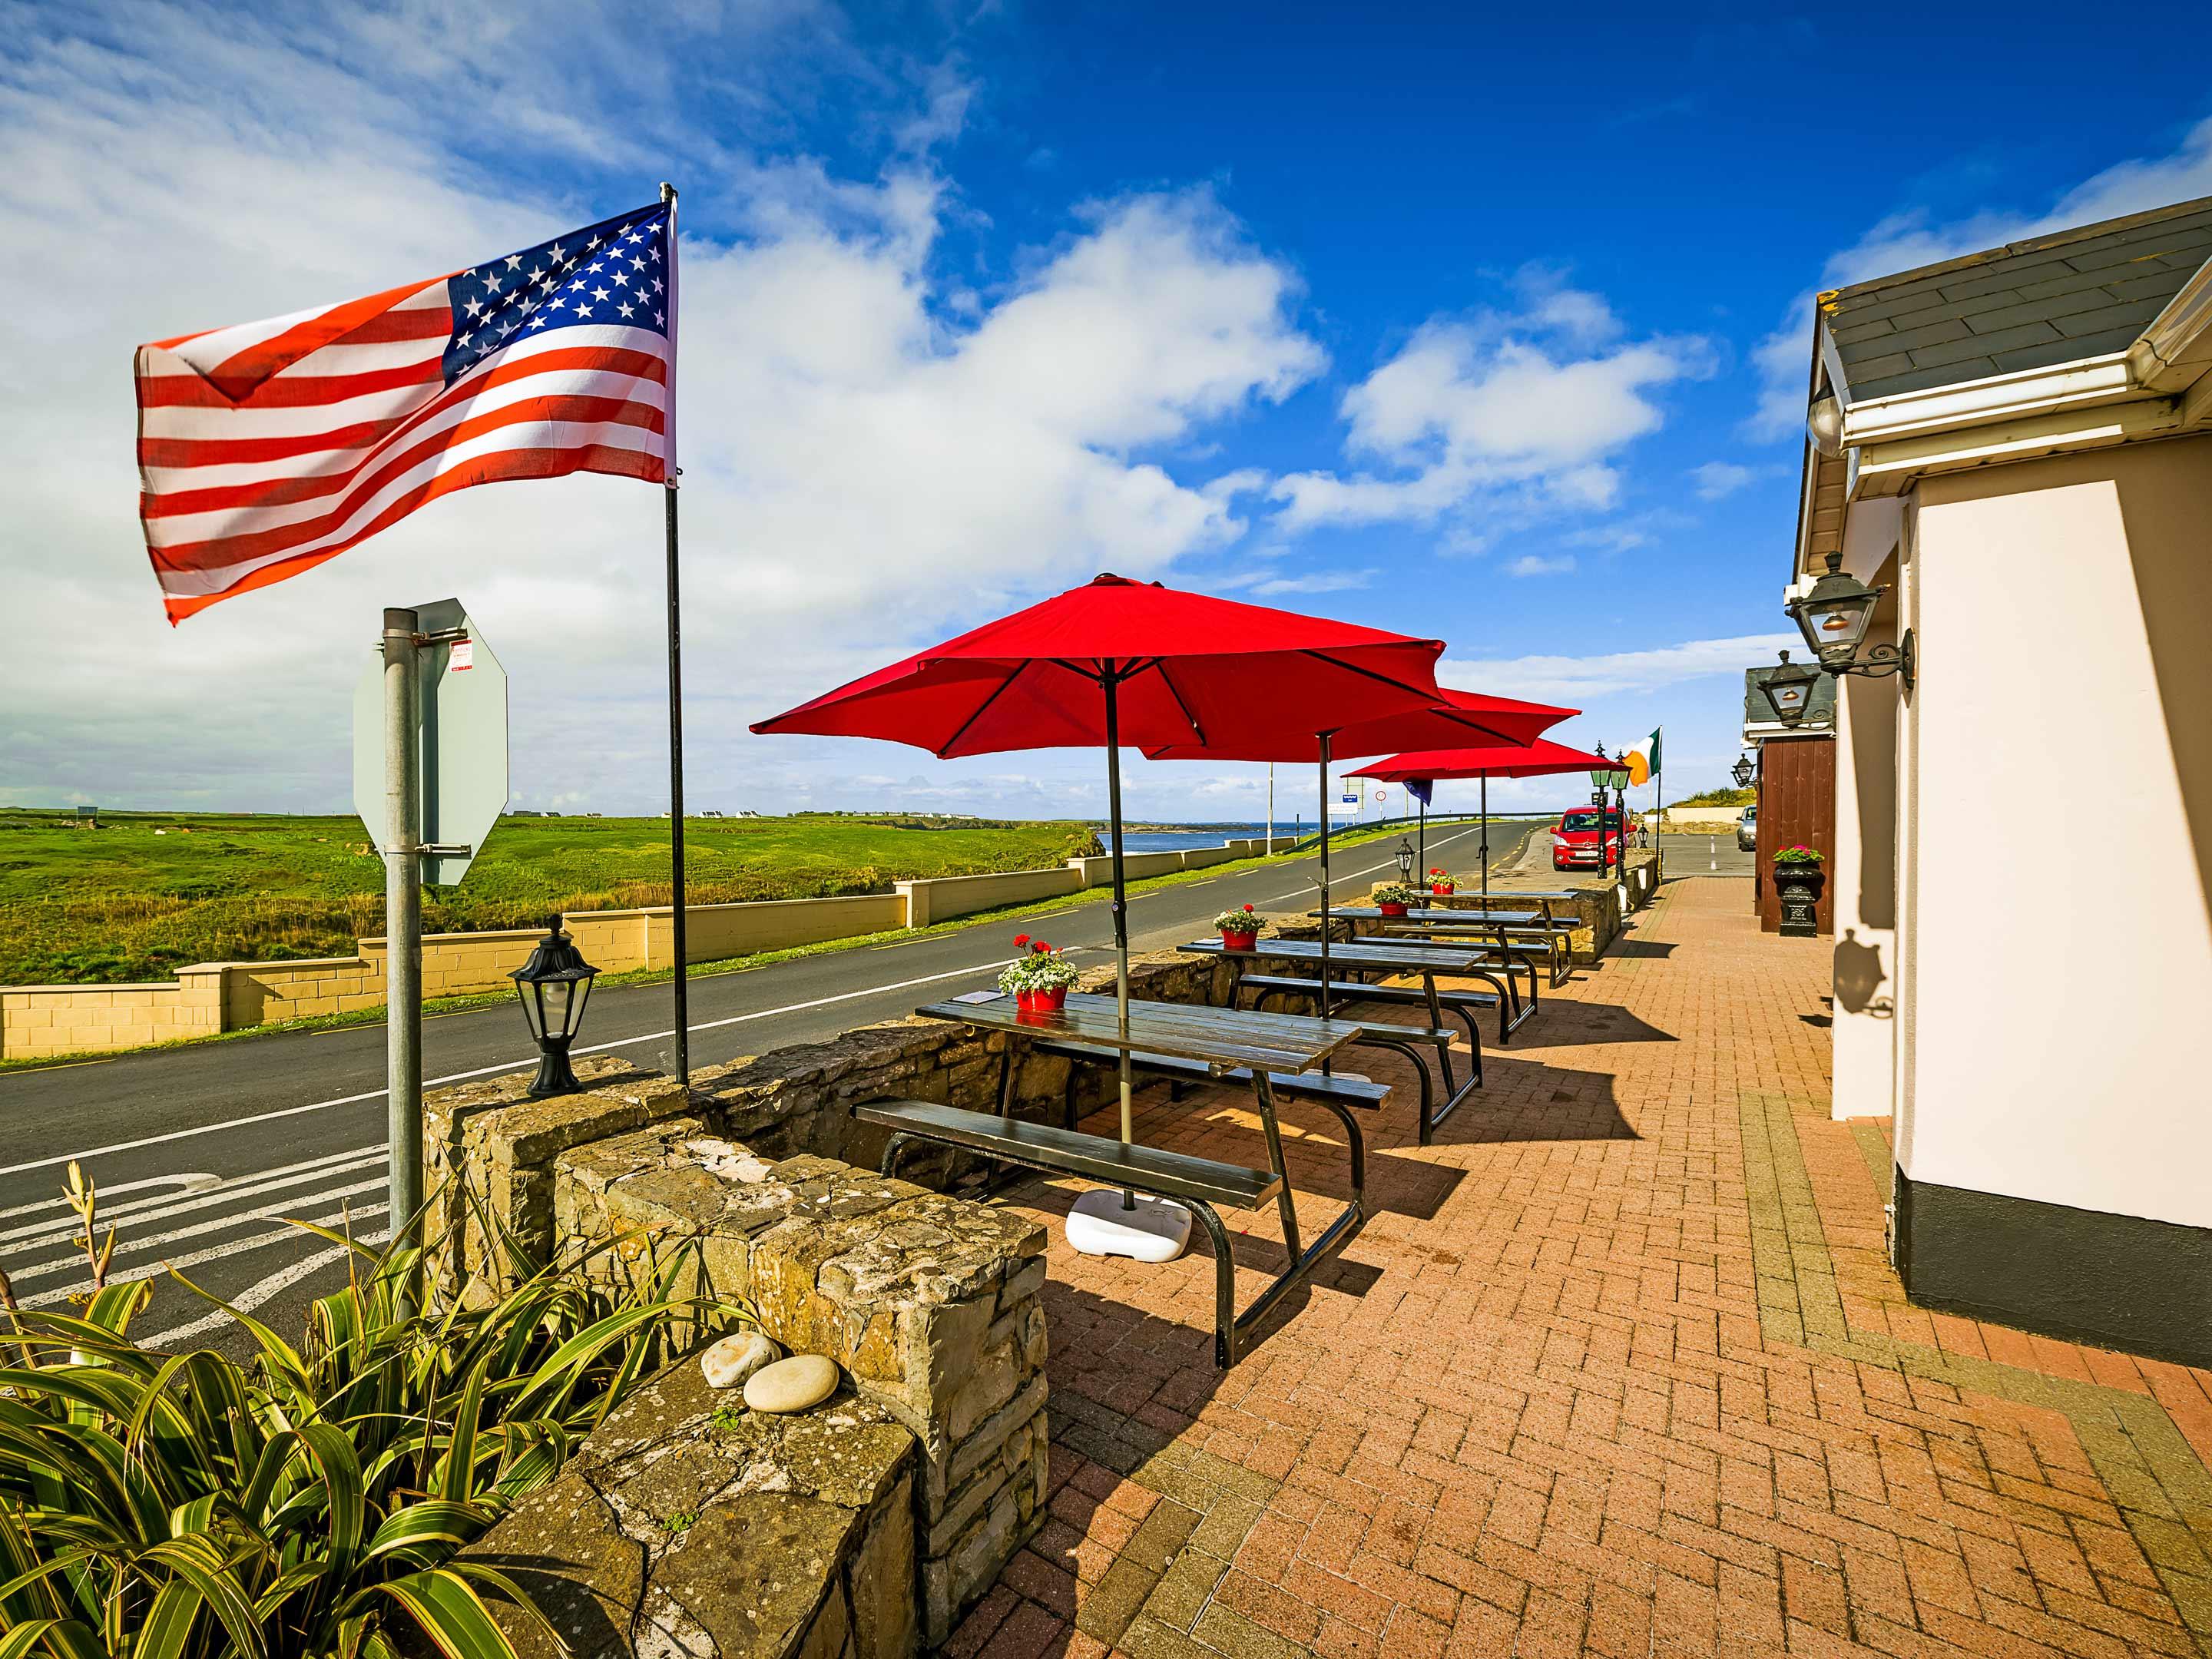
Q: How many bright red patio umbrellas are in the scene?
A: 3